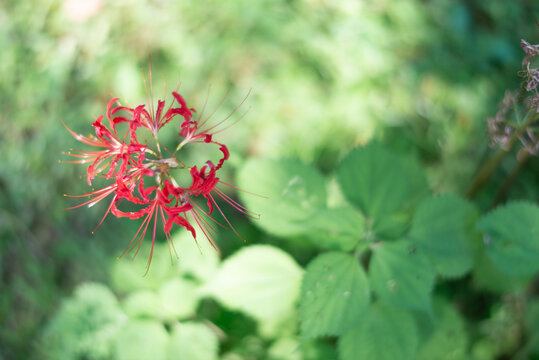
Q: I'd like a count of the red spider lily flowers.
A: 1